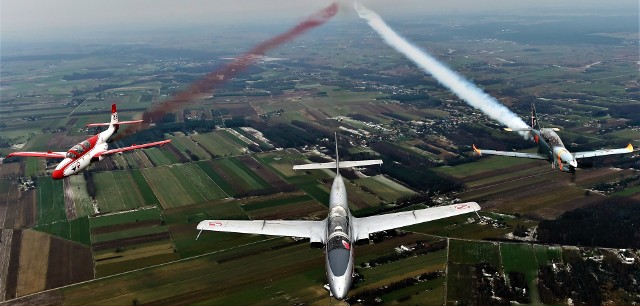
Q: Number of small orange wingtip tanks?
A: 2